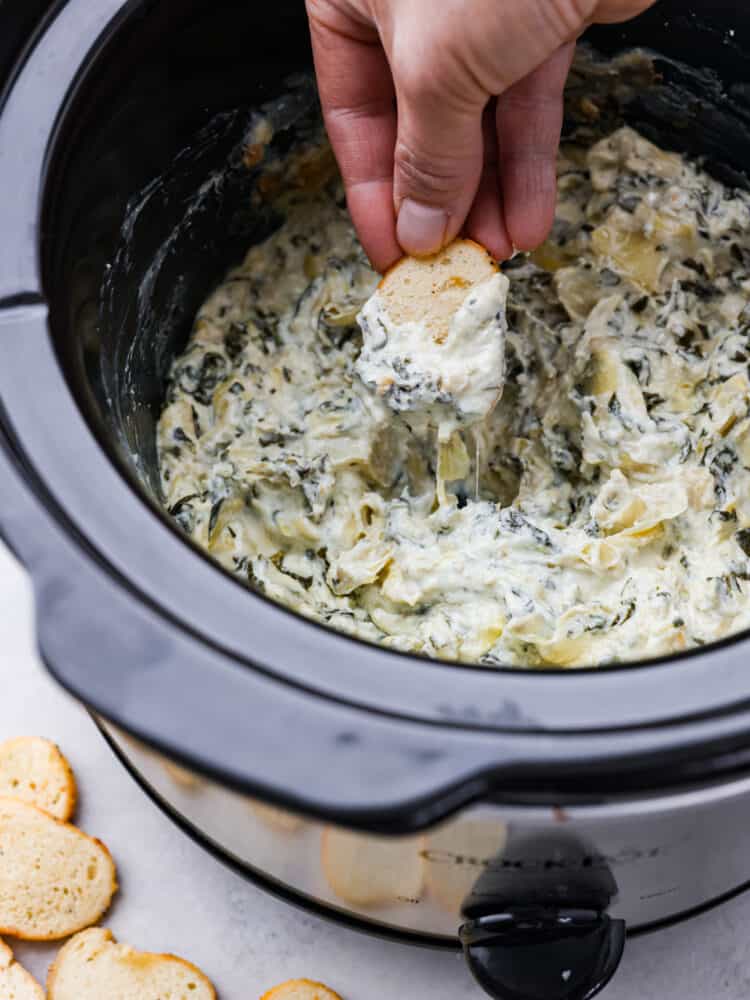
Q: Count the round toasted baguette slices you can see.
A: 6